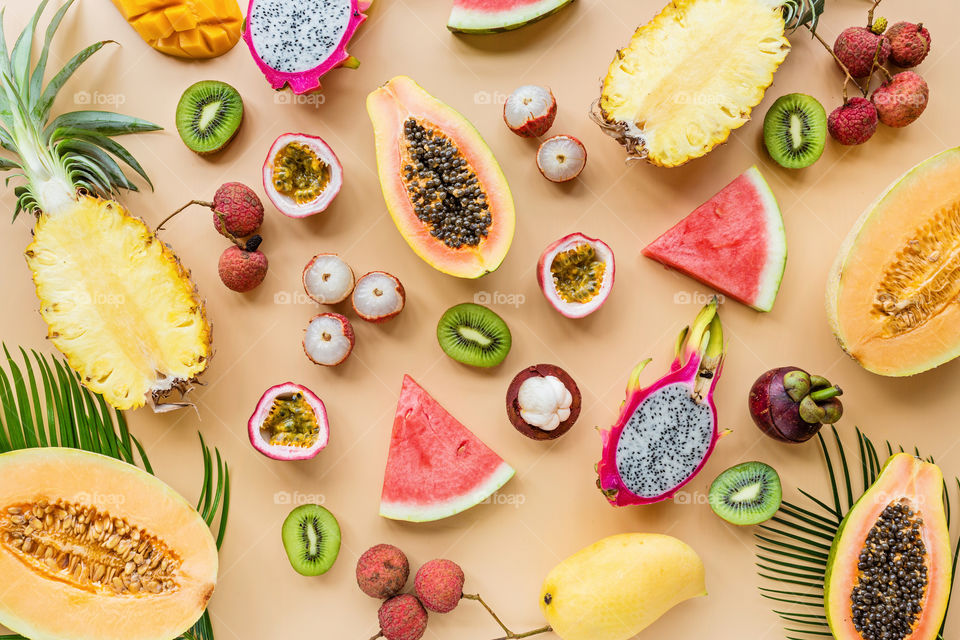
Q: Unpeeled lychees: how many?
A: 9